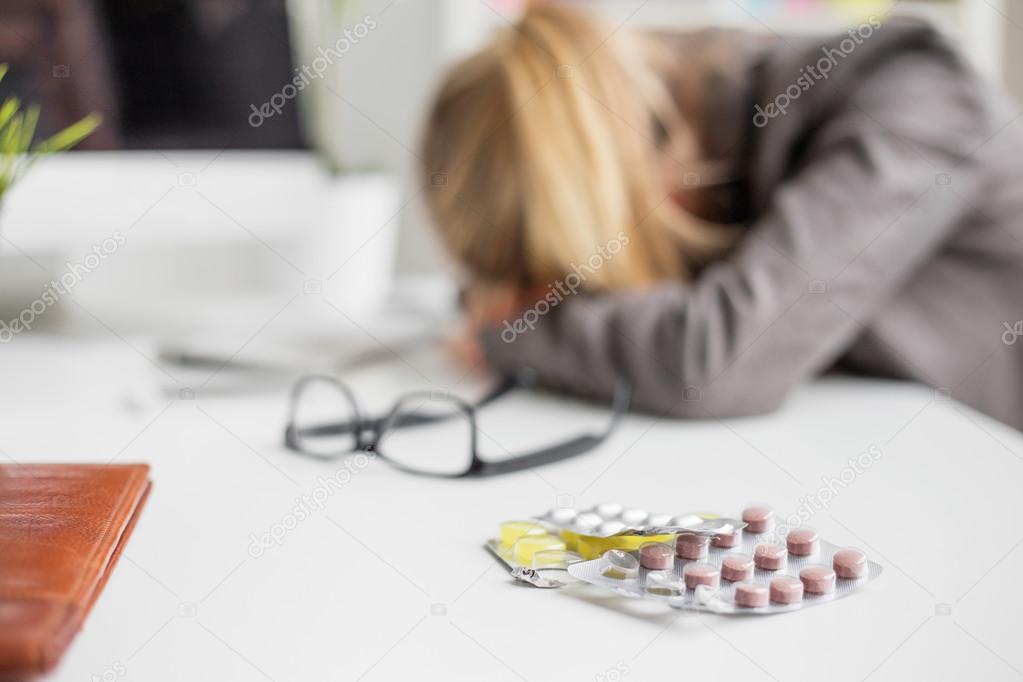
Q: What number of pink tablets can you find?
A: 12